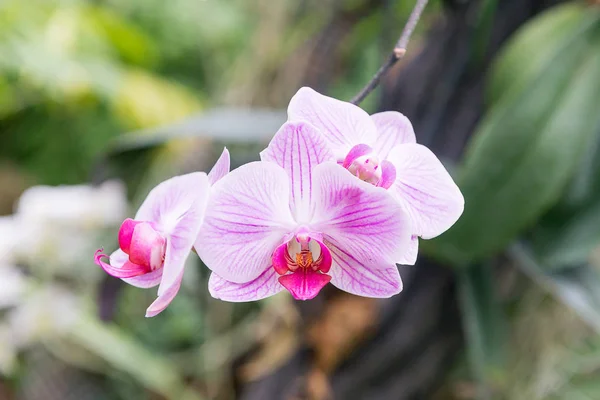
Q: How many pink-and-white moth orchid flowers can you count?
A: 3